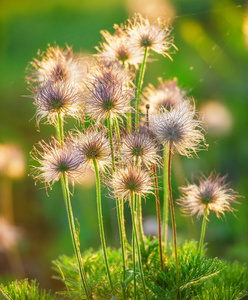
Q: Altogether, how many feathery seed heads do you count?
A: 13